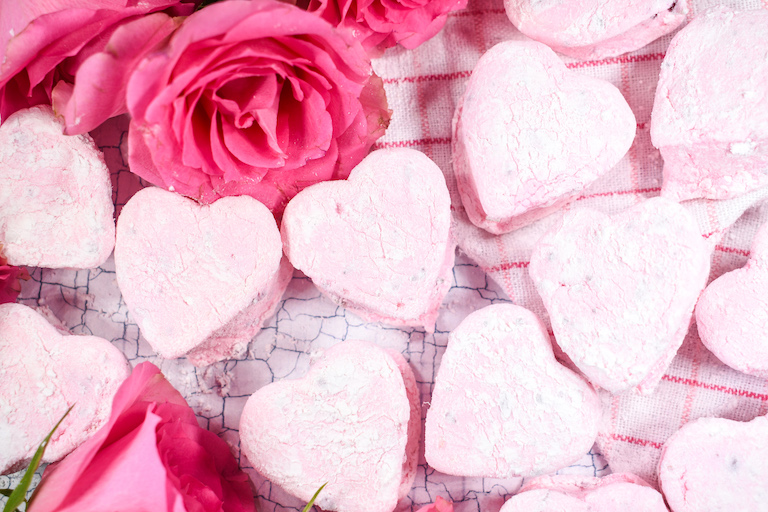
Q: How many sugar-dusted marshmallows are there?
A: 13